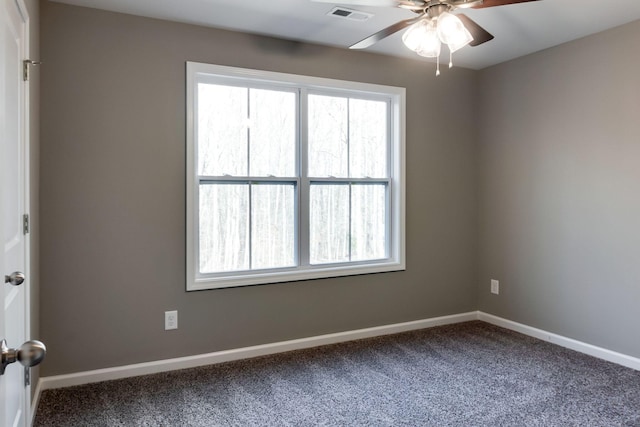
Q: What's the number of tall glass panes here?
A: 8